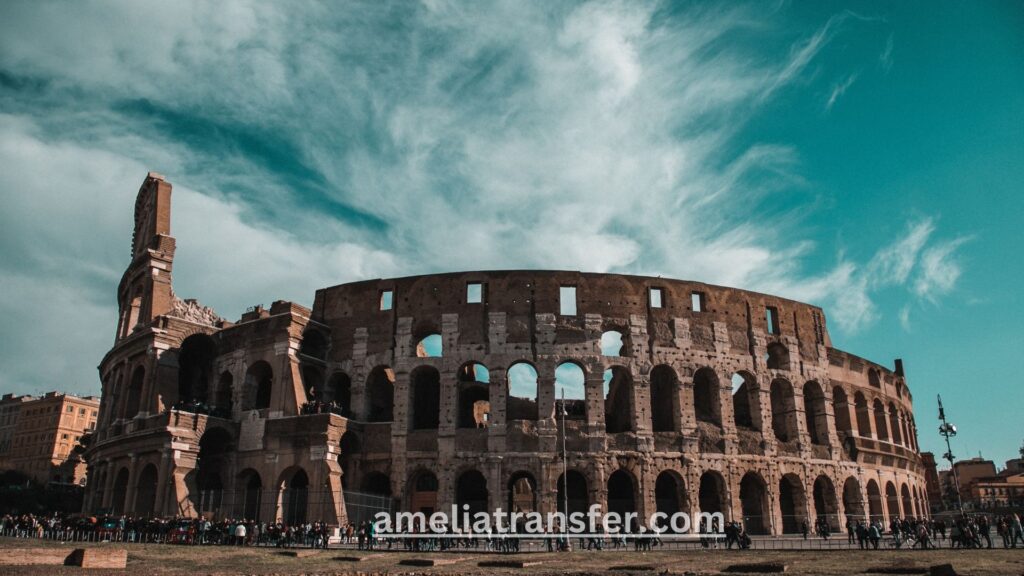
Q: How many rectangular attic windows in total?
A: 6